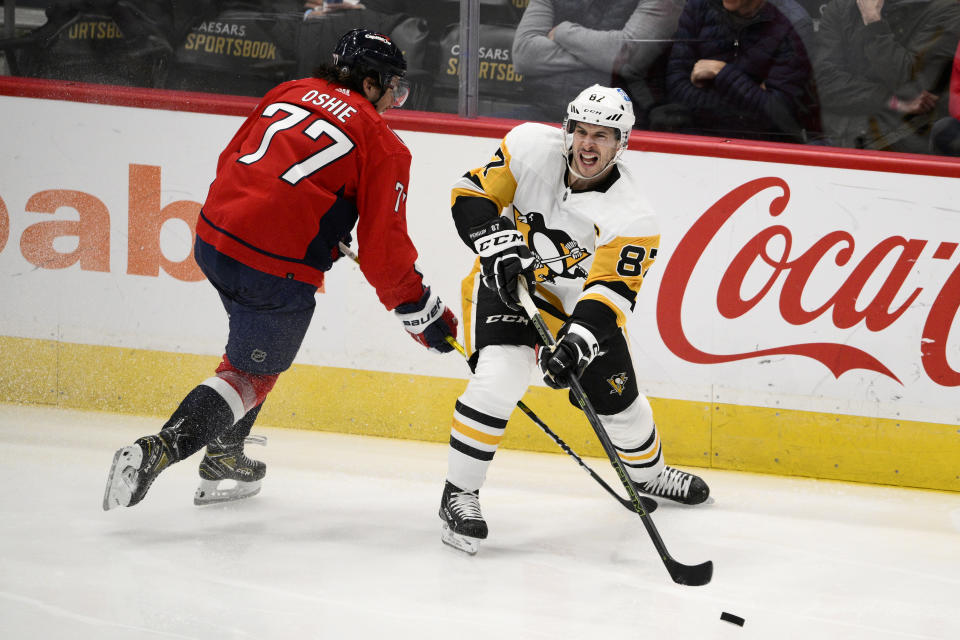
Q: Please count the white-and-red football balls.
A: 0